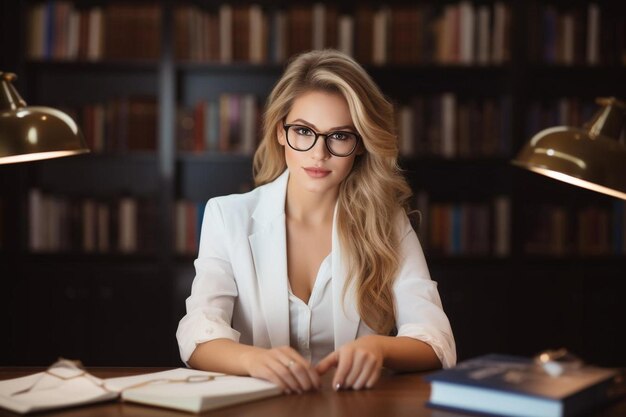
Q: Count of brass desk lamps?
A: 2